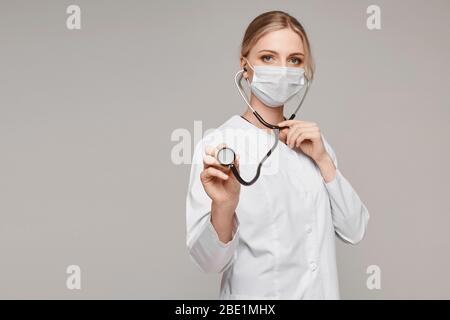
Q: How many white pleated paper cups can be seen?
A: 0